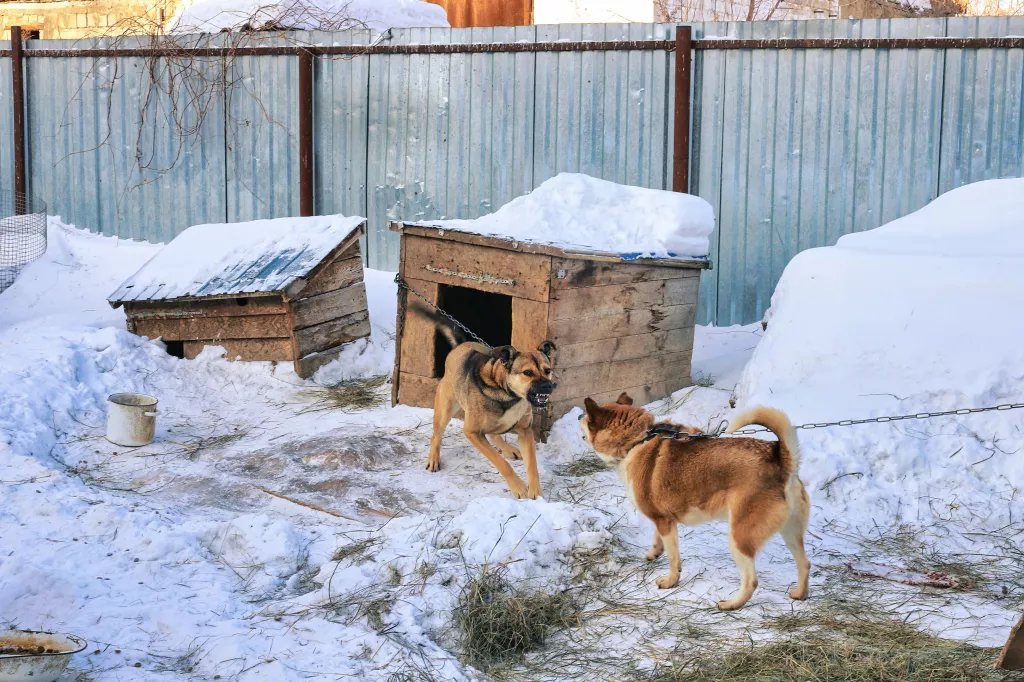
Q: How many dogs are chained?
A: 2